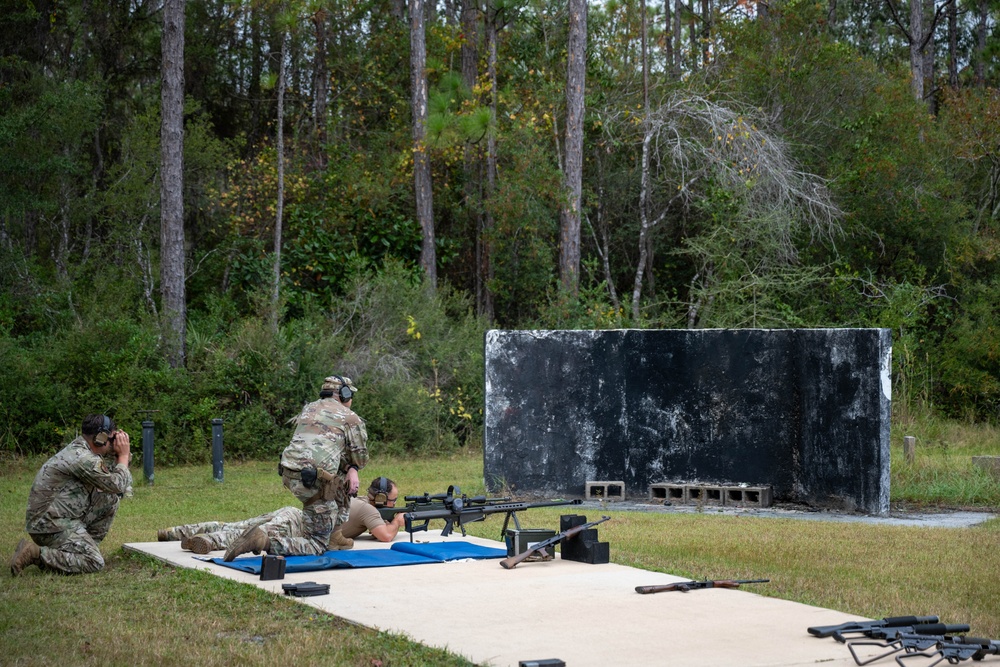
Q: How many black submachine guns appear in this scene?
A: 4